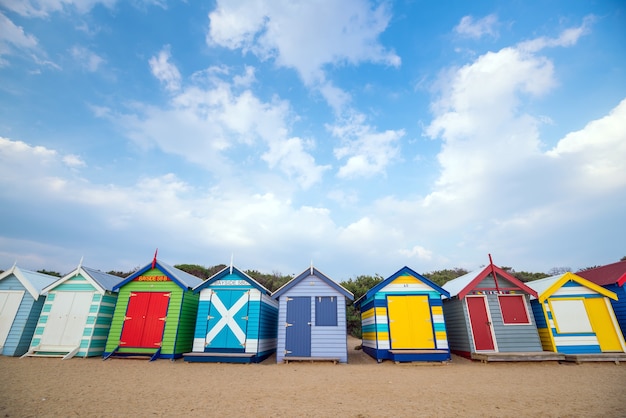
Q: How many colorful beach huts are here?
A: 9